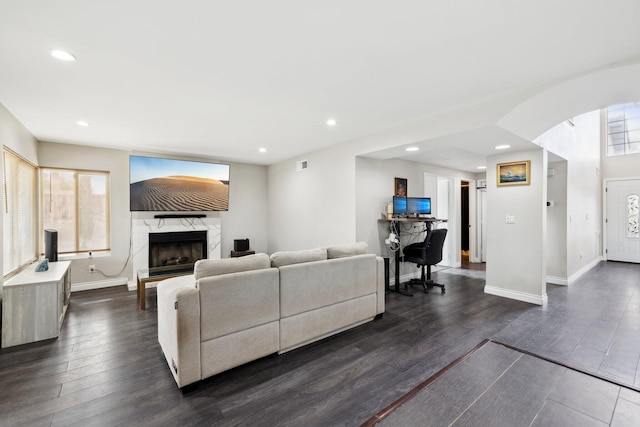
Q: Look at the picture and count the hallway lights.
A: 3